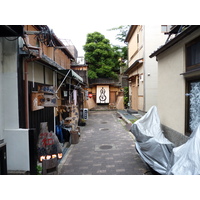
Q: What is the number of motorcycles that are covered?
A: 2